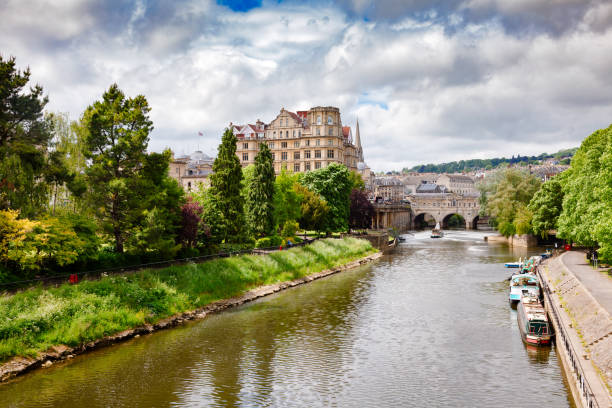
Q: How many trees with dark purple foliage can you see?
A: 2